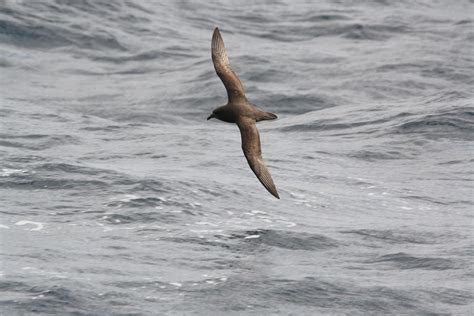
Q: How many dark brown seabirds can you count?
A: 1